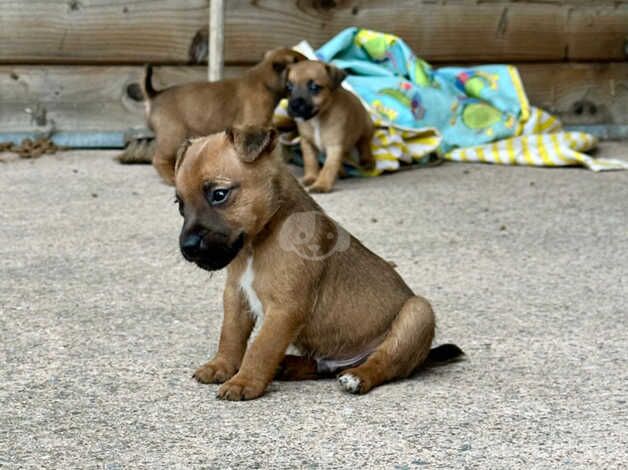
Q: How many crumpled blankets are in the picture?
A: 1